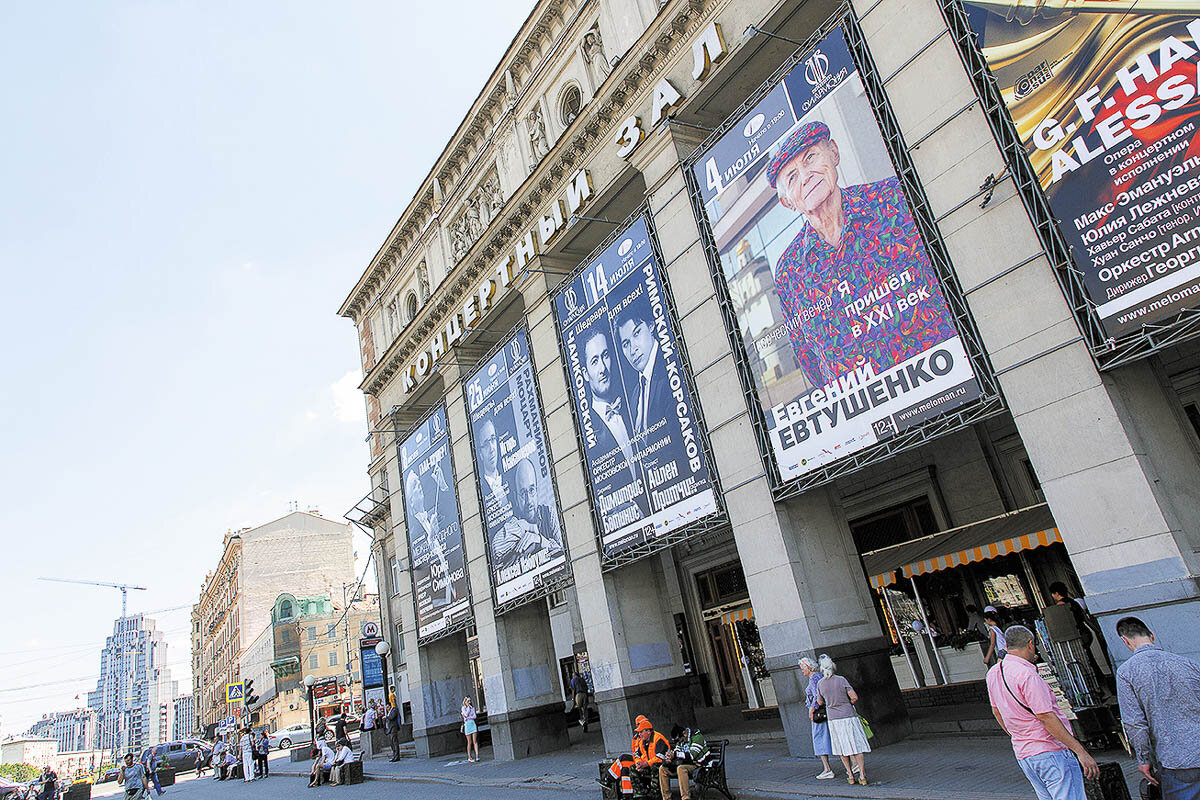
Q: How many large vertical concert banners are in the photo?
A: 5